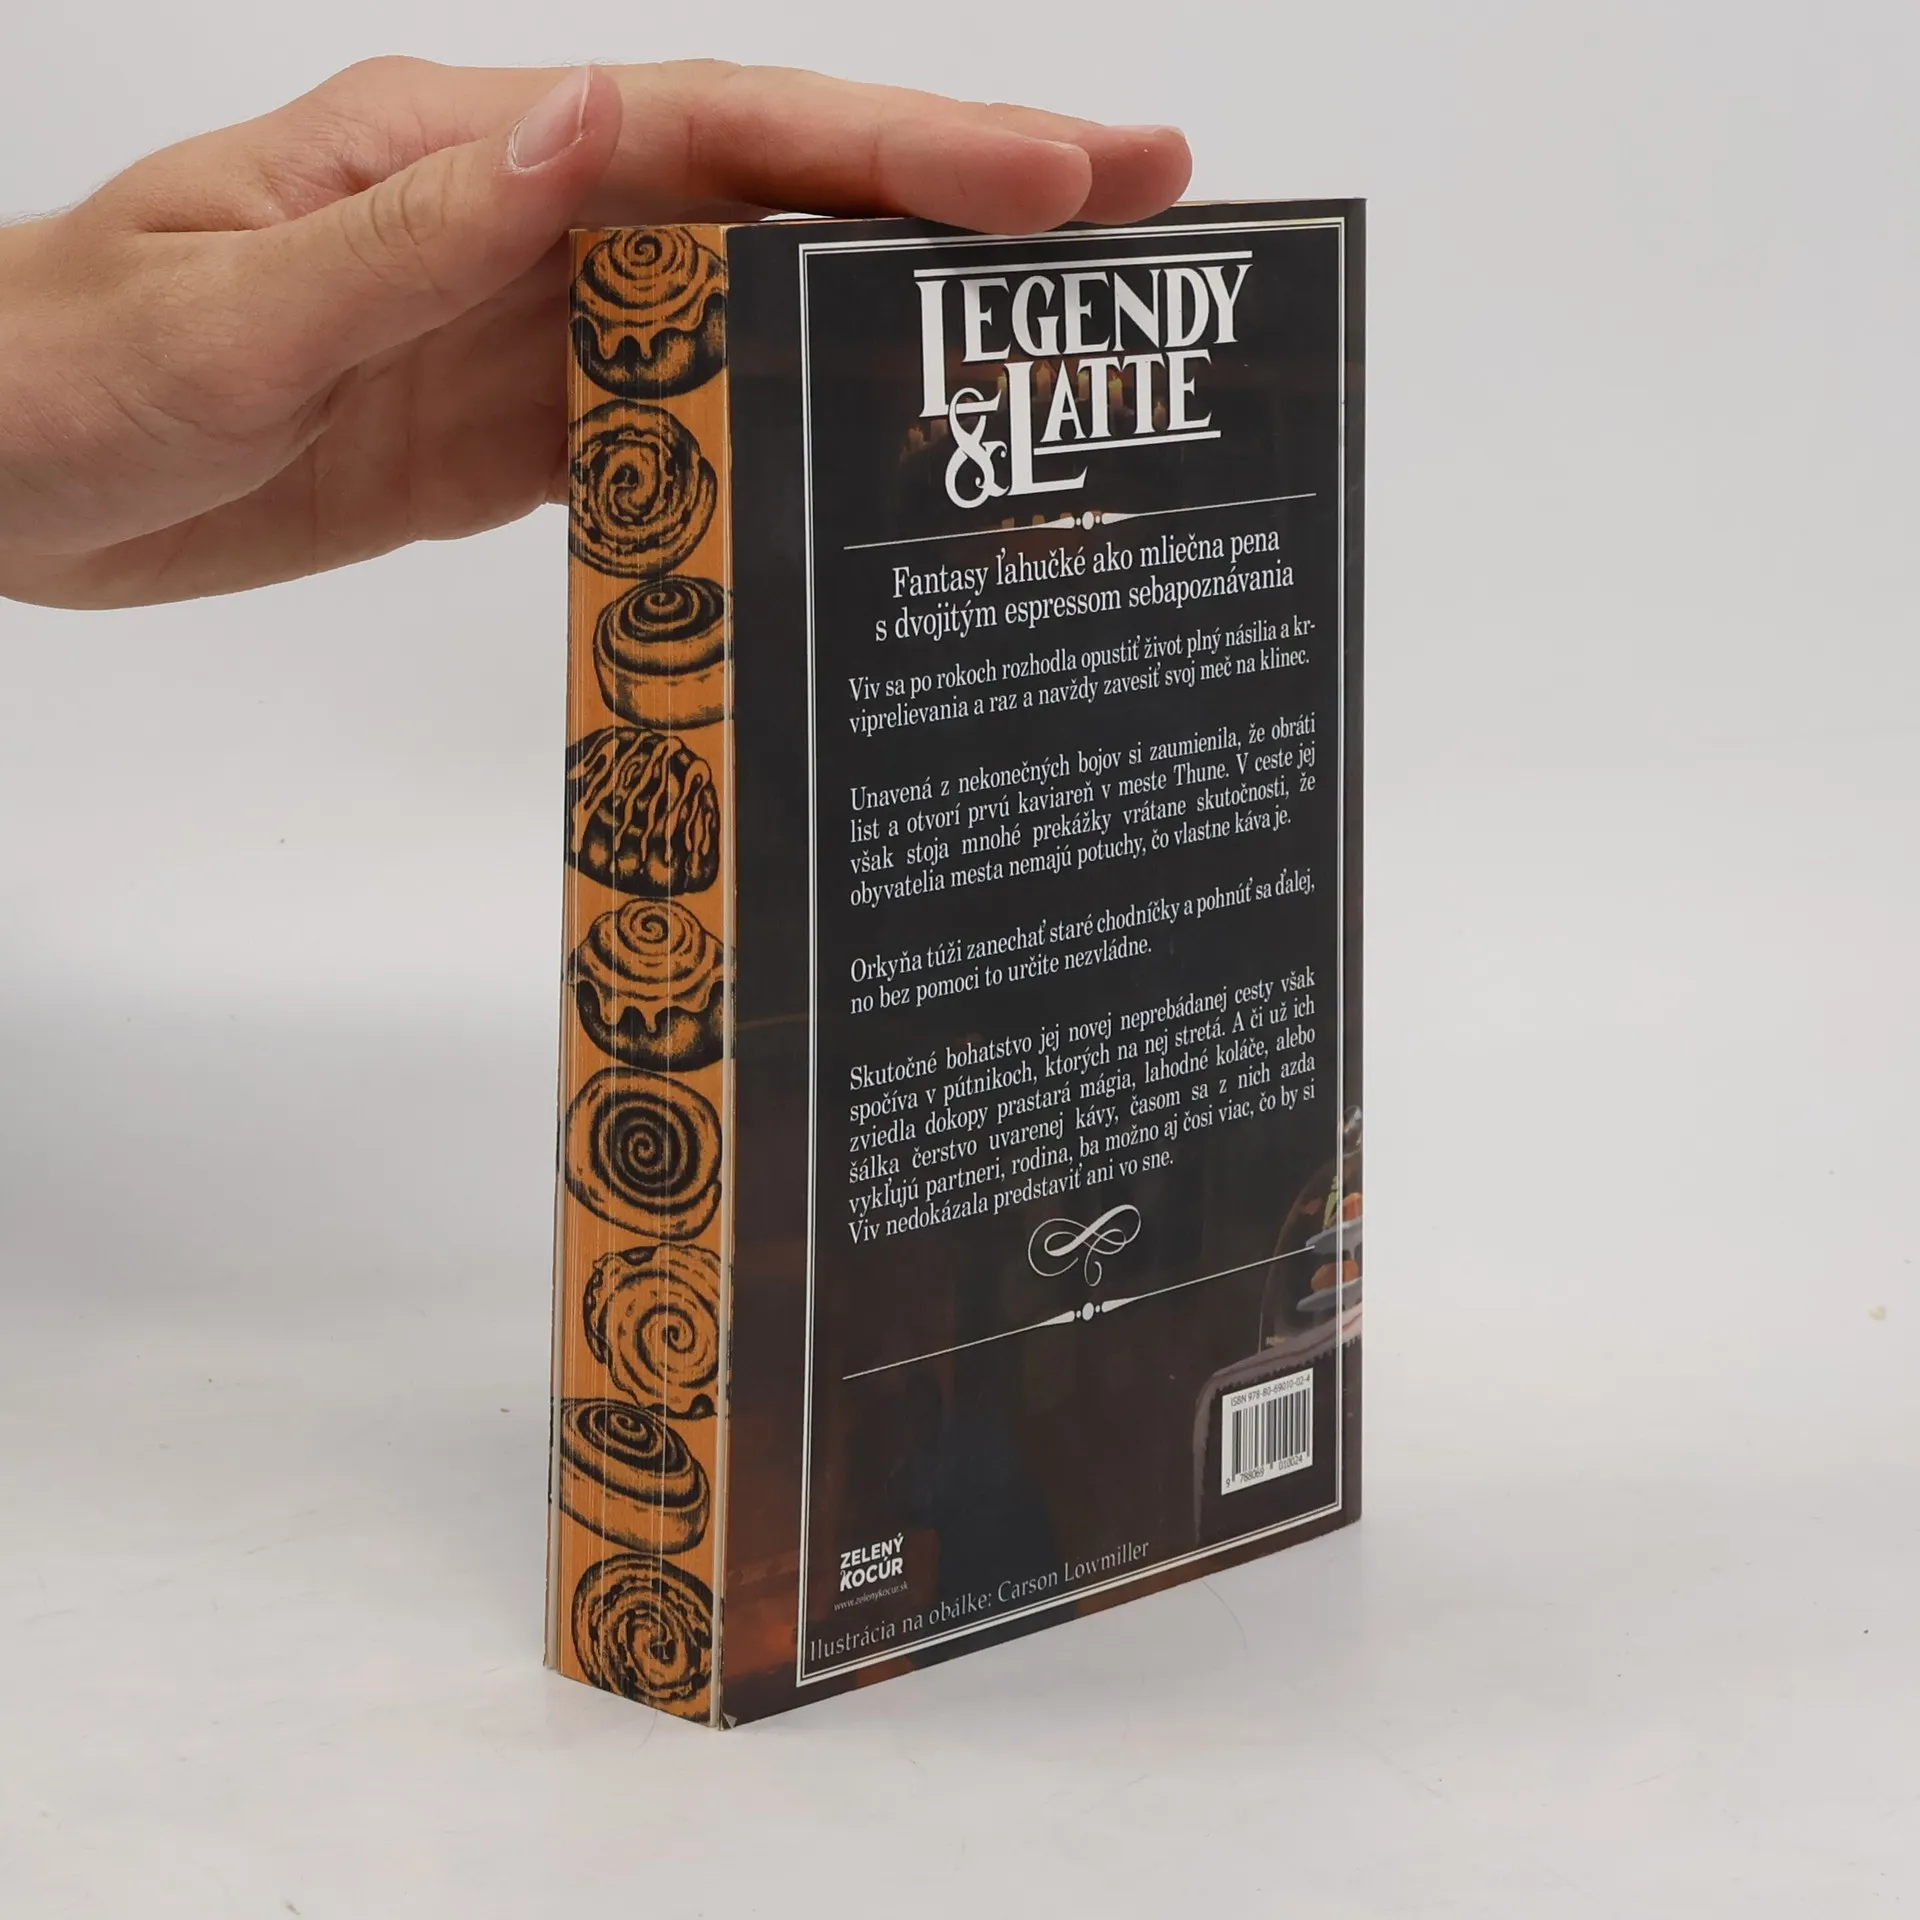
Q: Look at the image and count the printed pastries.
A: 9